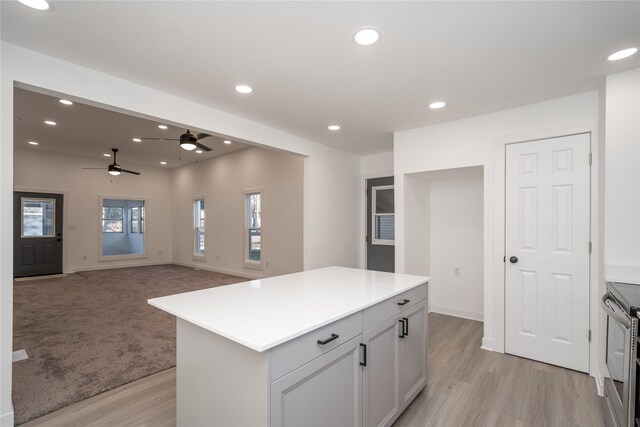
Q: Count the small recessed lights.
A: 15